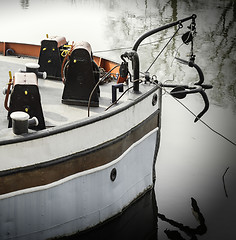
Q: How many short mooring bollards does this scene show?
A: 2